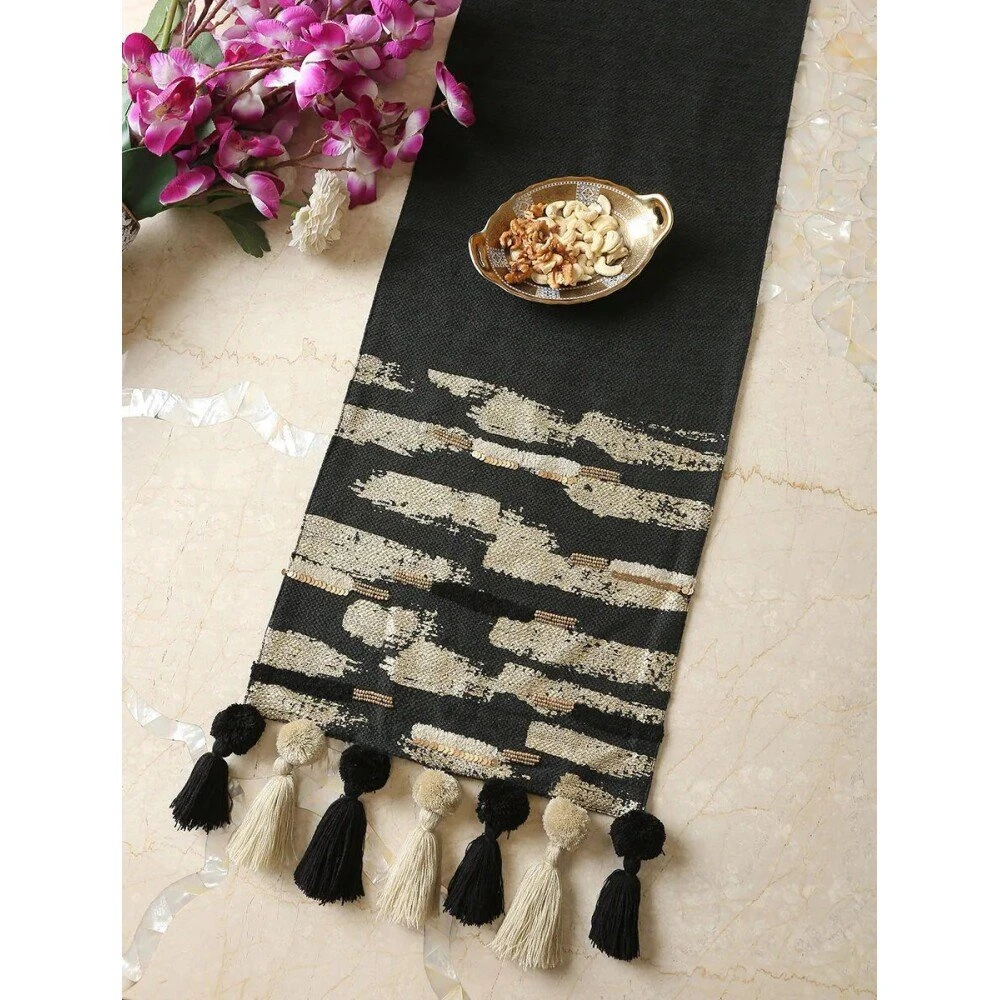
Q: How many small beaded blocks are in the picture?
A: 9